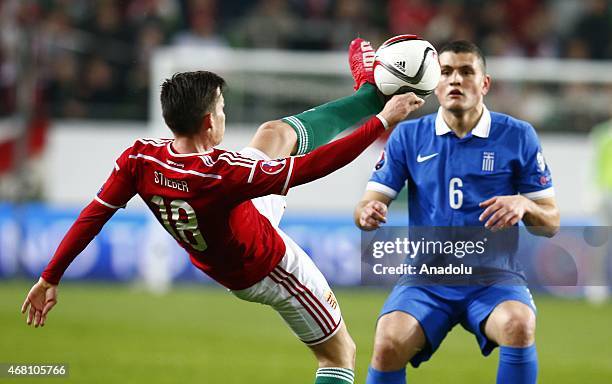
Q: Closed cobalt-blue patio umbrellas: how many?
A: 0